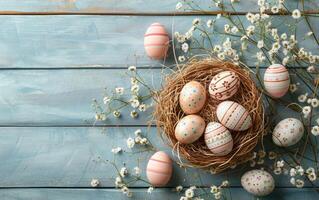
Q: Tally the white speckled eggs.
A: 2